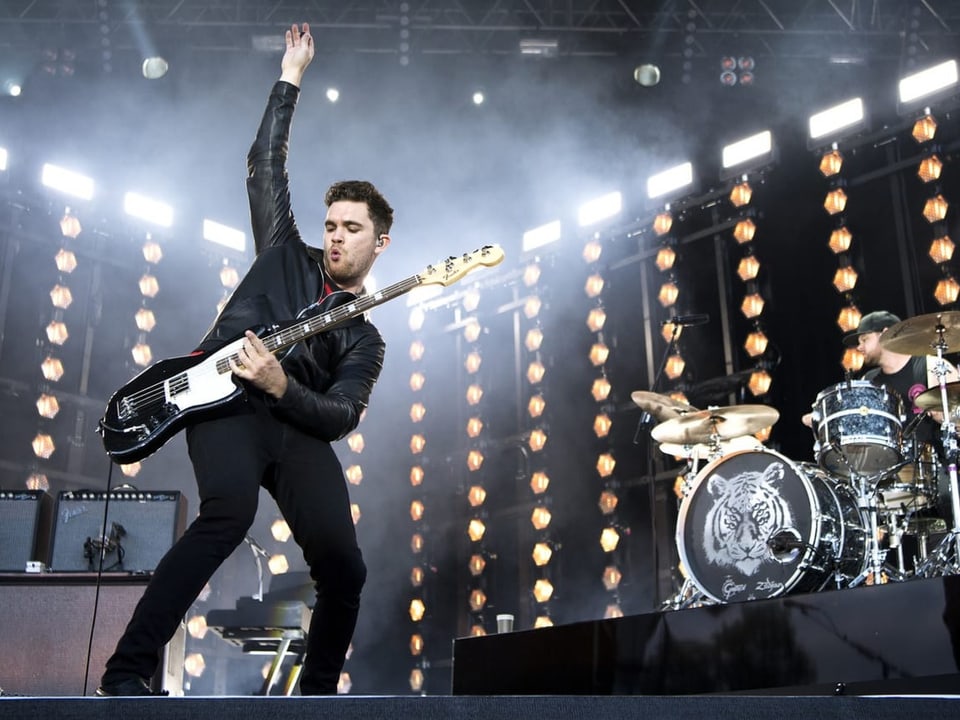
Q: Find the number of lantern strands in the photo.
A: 13